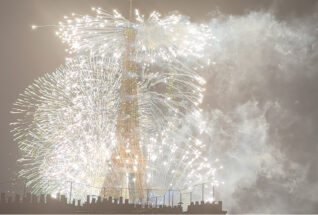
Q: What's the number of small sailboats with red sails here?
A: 0